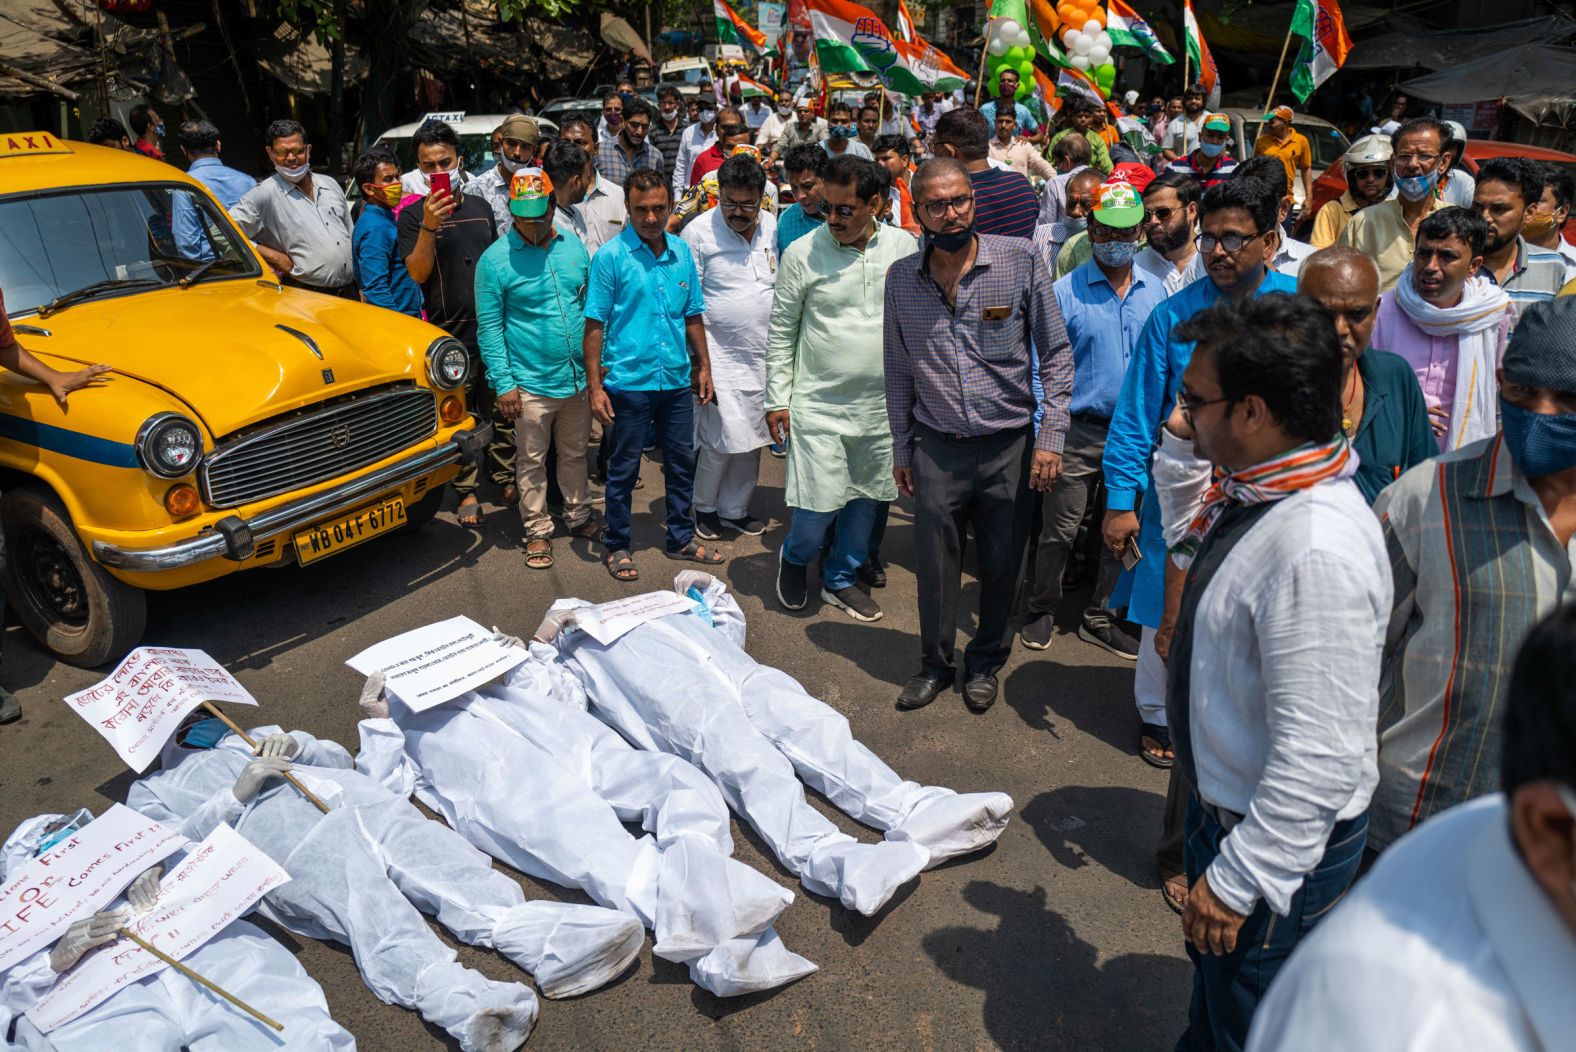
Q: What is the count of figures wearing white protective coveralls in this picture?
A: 4